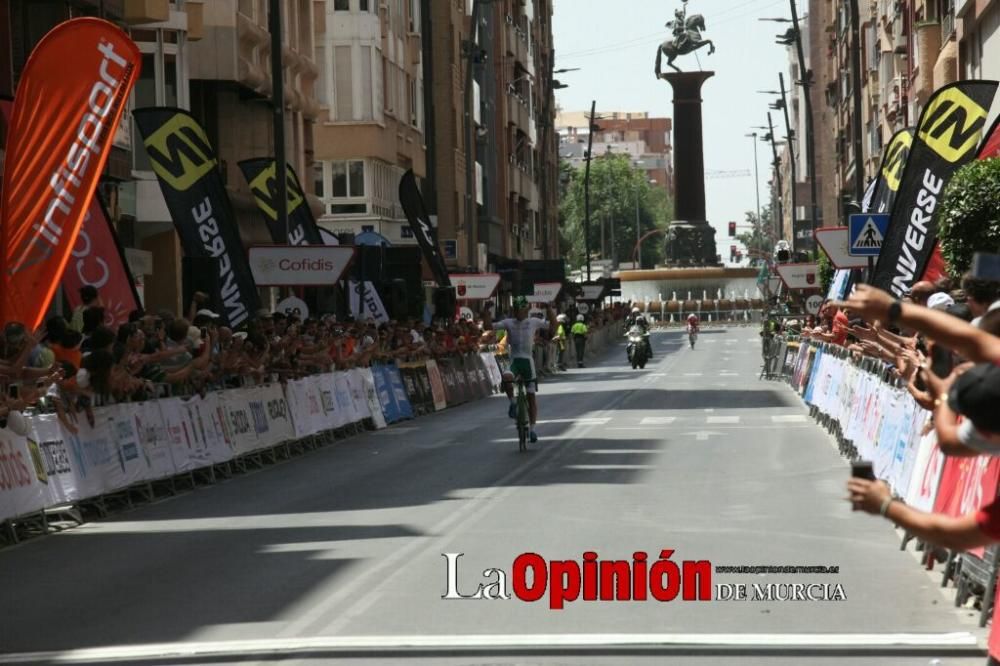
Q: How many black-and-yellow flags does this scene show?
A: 4